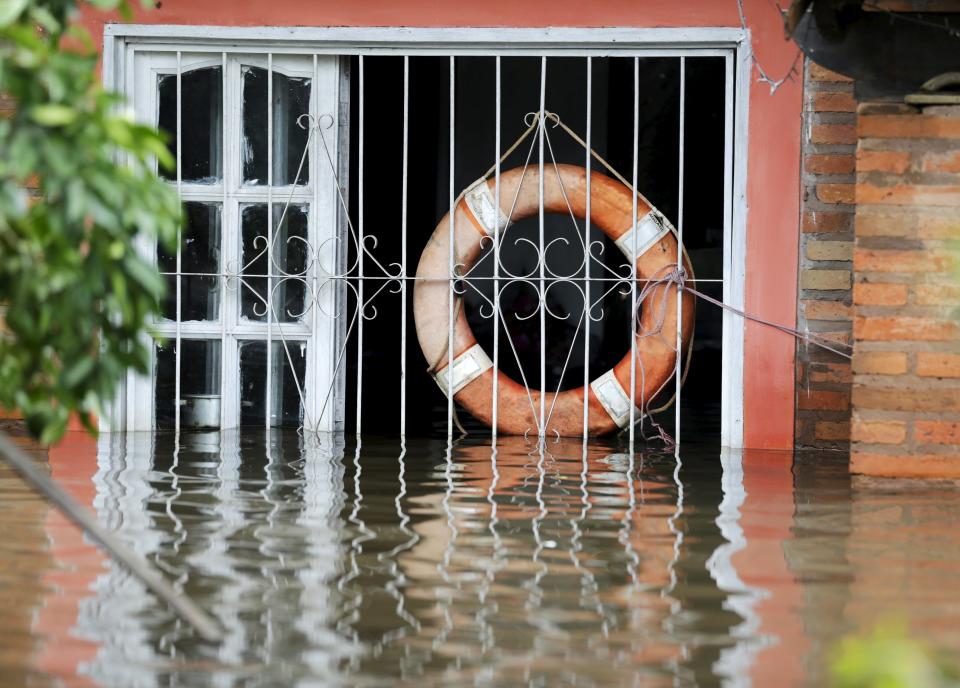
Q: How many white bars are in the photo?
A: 12